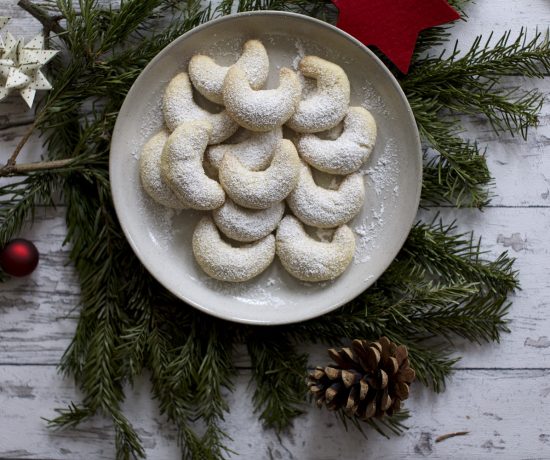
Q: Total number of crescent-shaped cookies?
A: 13